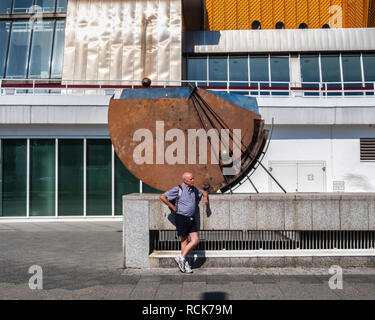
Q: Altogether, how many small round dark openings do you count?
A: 4